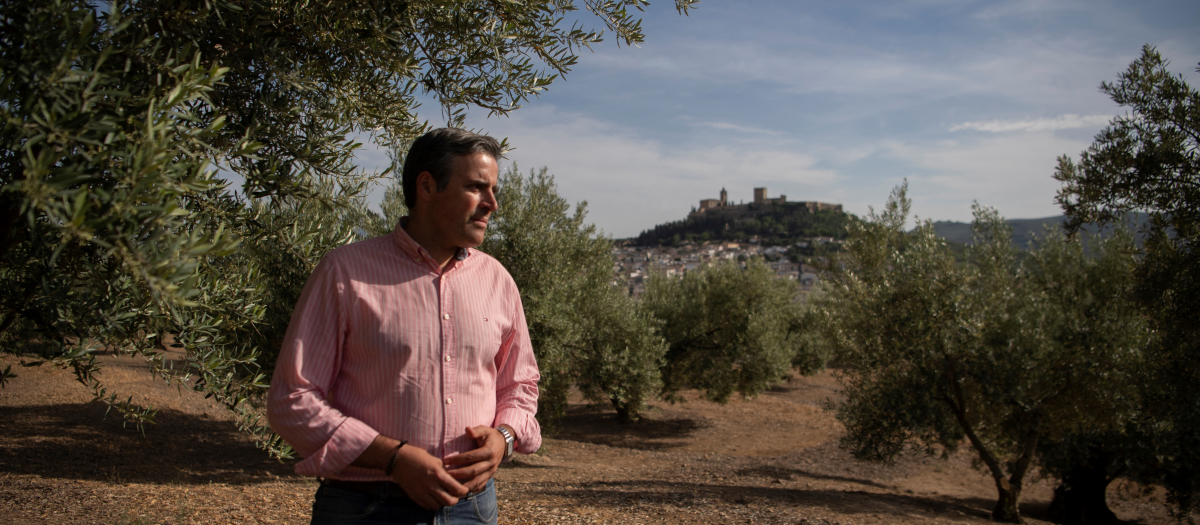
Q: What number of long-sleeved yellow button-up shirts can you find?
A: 0